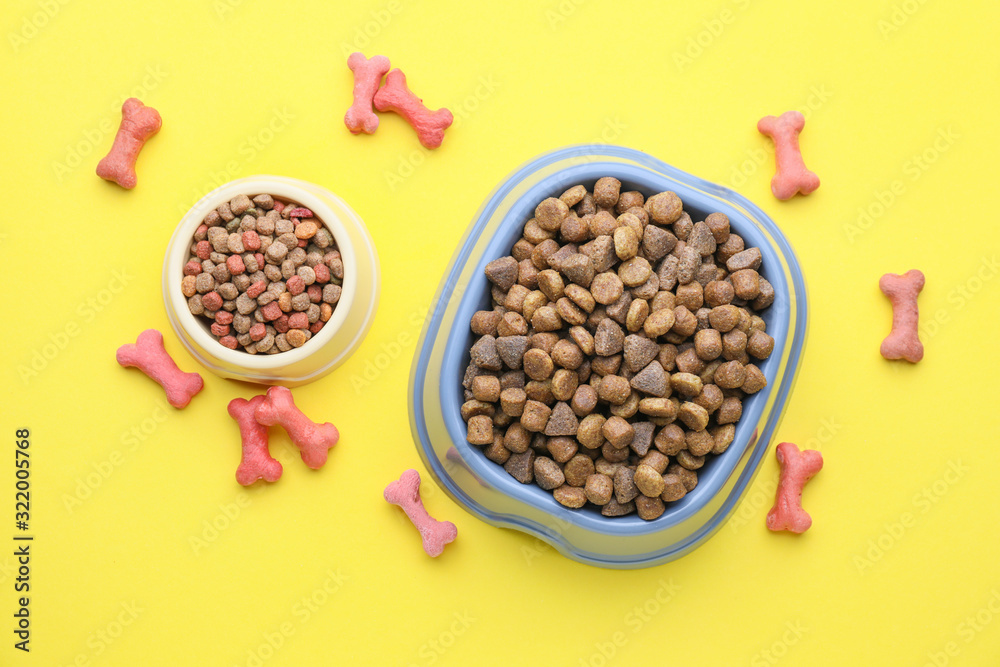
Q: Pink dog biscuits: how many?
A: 10